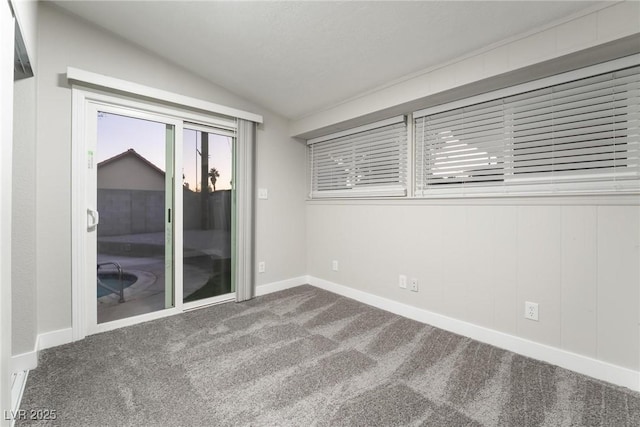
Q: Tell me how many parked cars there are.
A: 0